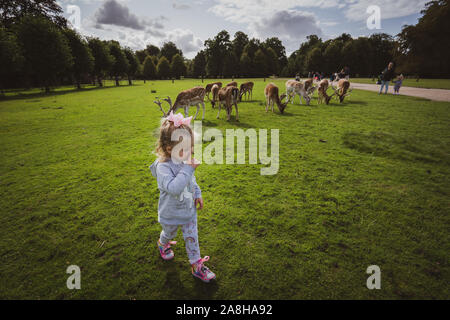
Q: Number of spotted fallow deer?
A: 11